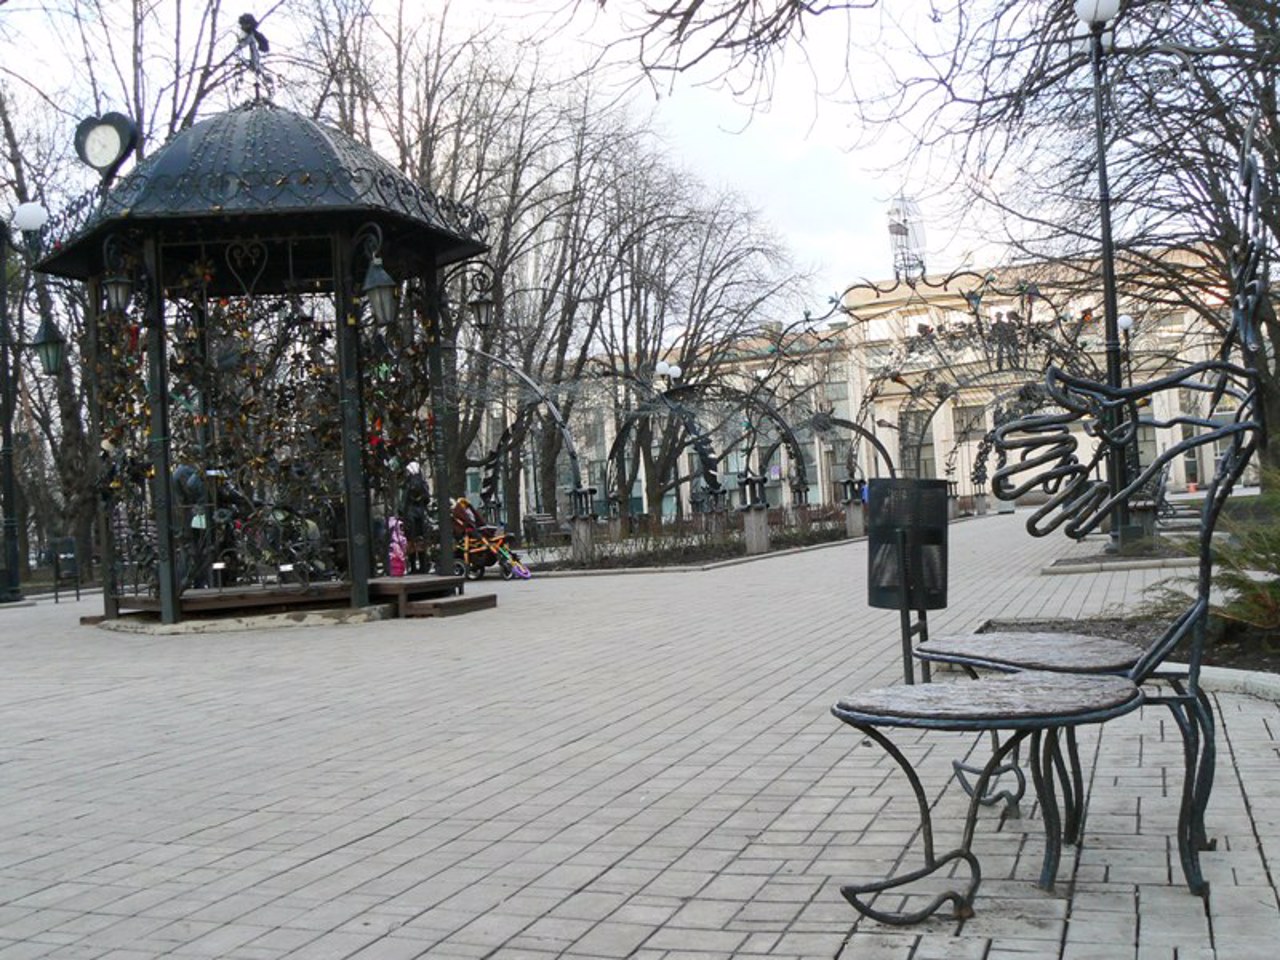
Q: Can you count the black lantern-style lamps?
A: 4